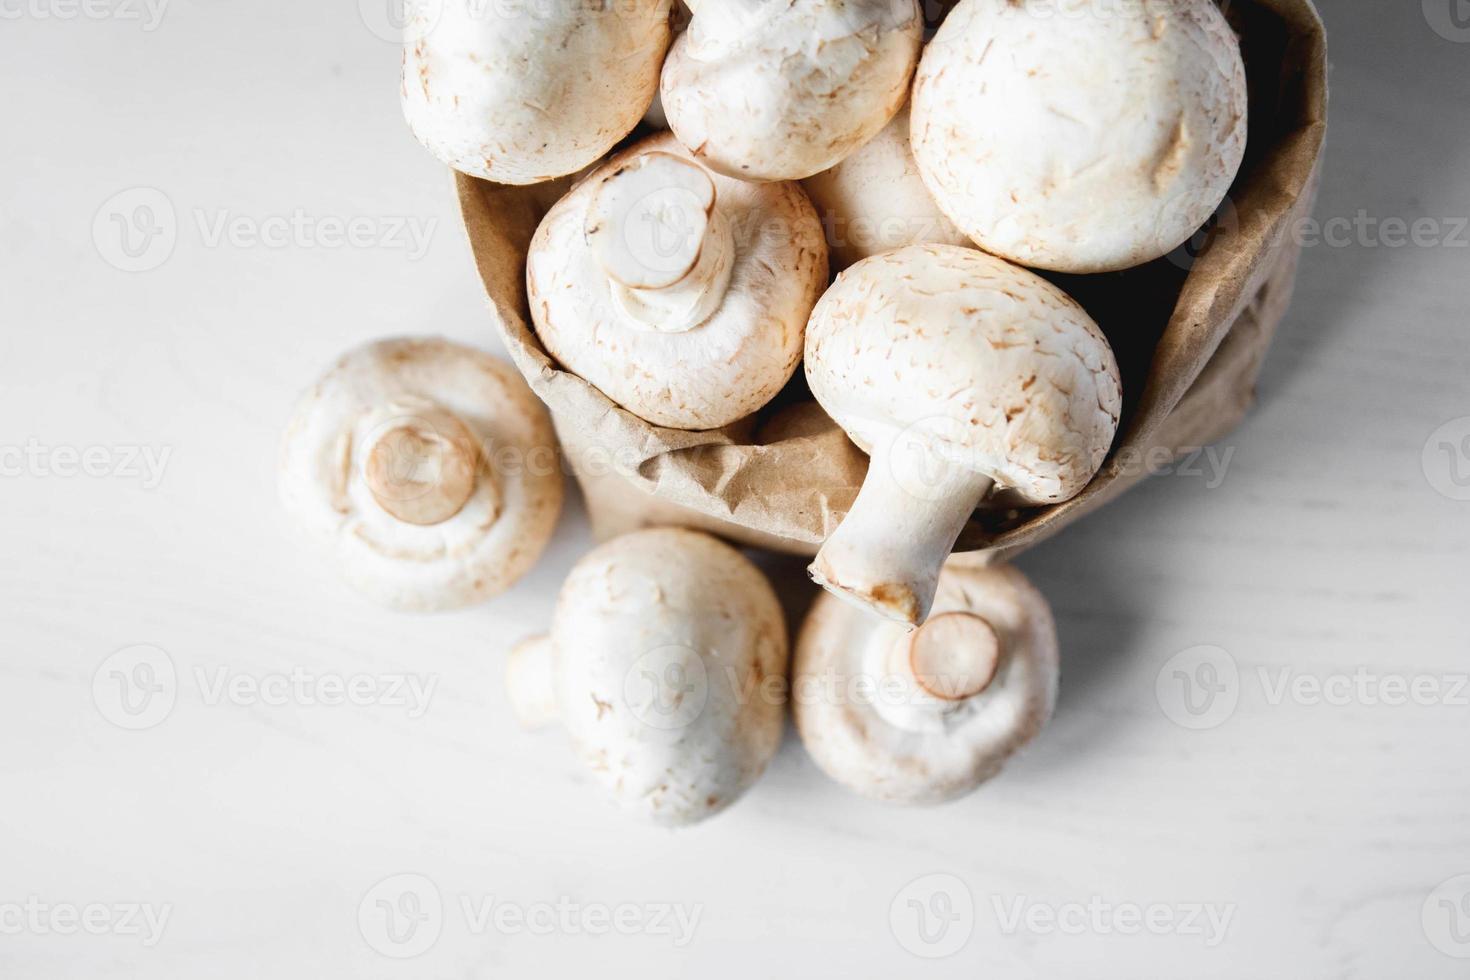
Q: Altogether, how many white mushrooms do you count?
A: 9